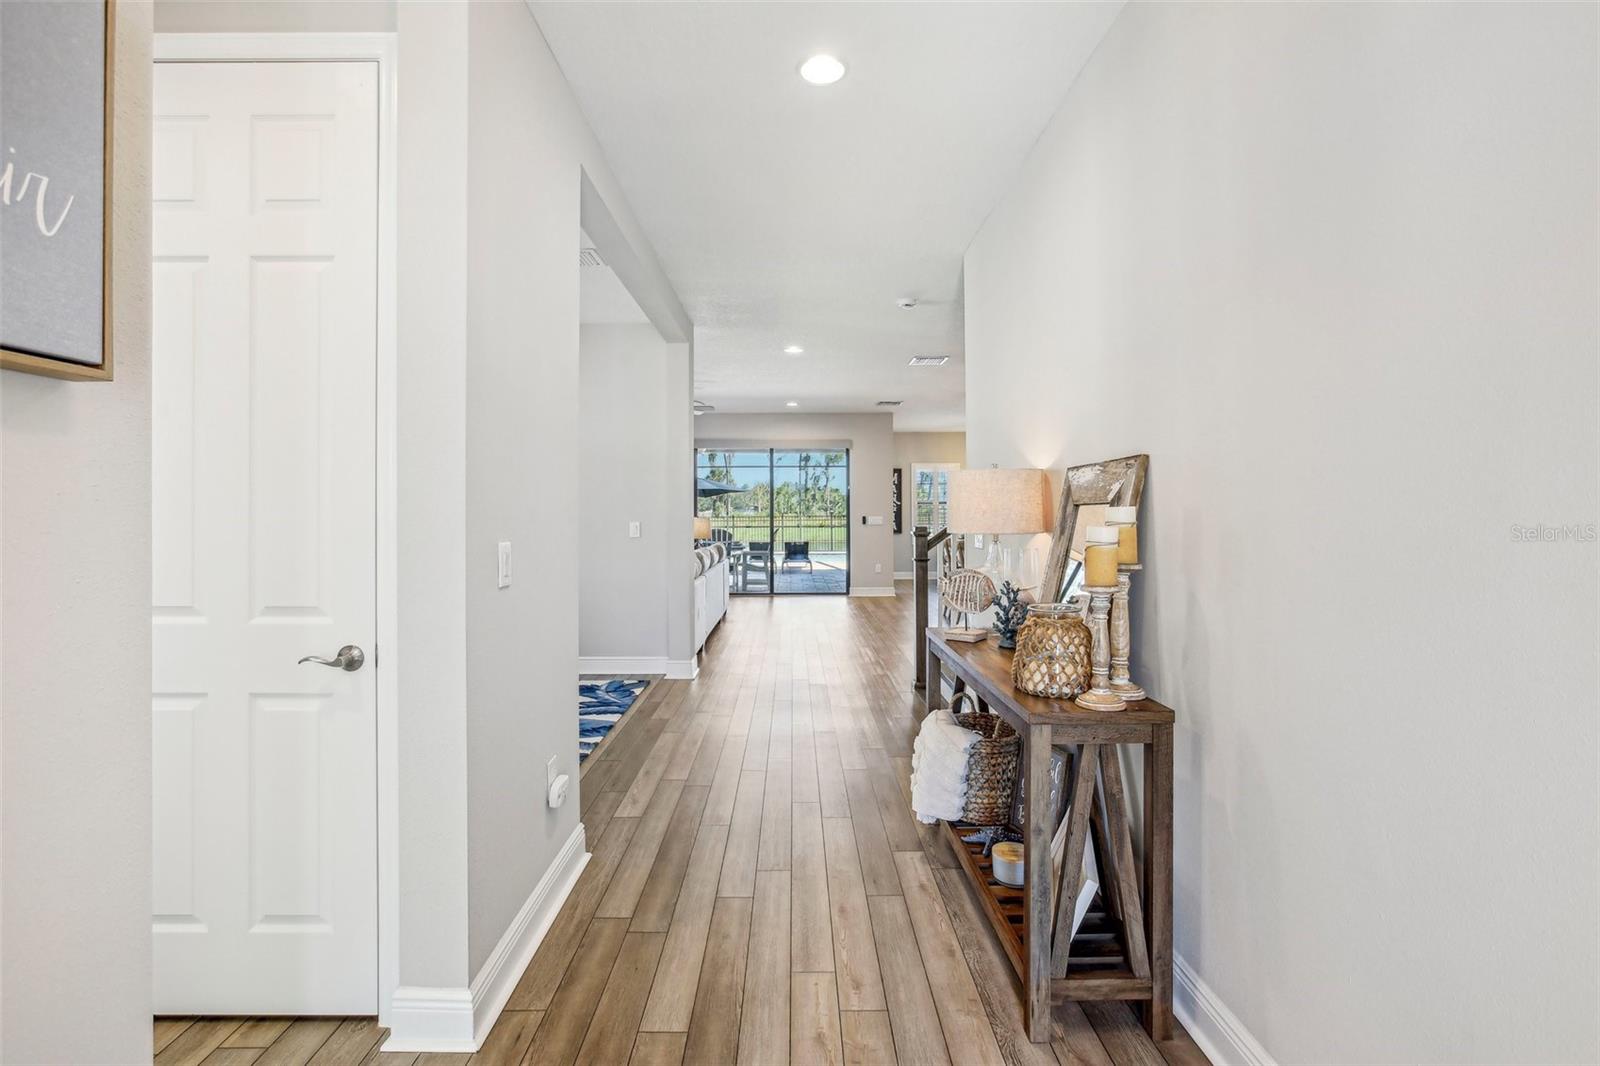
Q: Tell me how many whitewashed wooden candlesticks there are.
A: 2